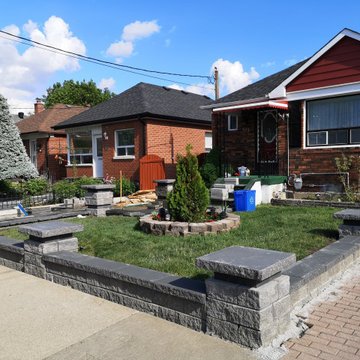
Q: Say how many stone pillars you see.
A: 5